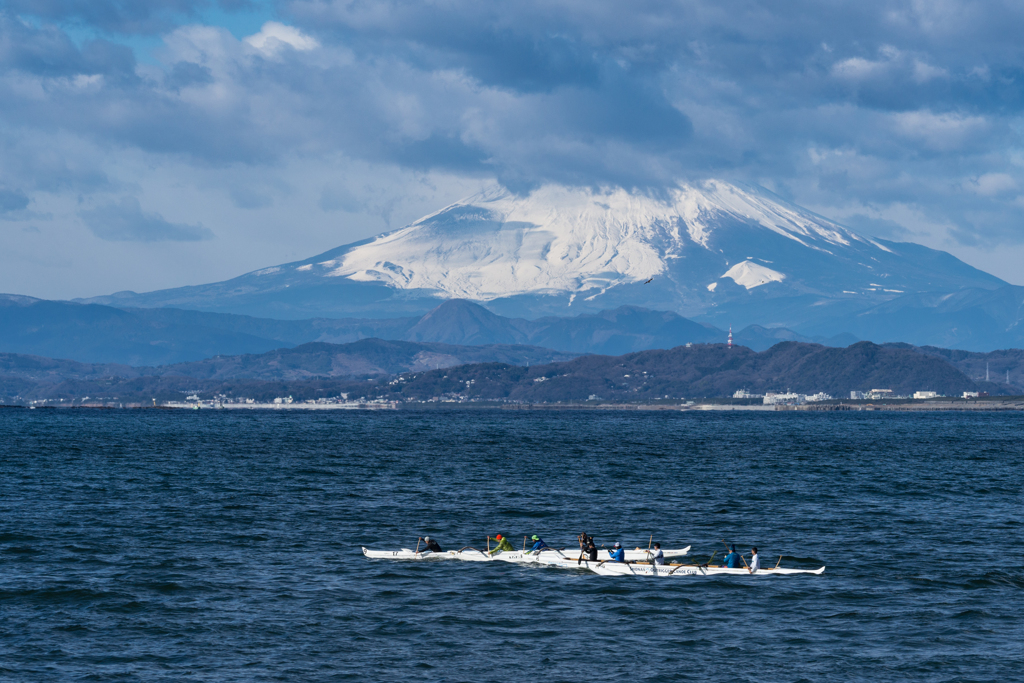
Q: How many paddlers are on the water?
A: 9